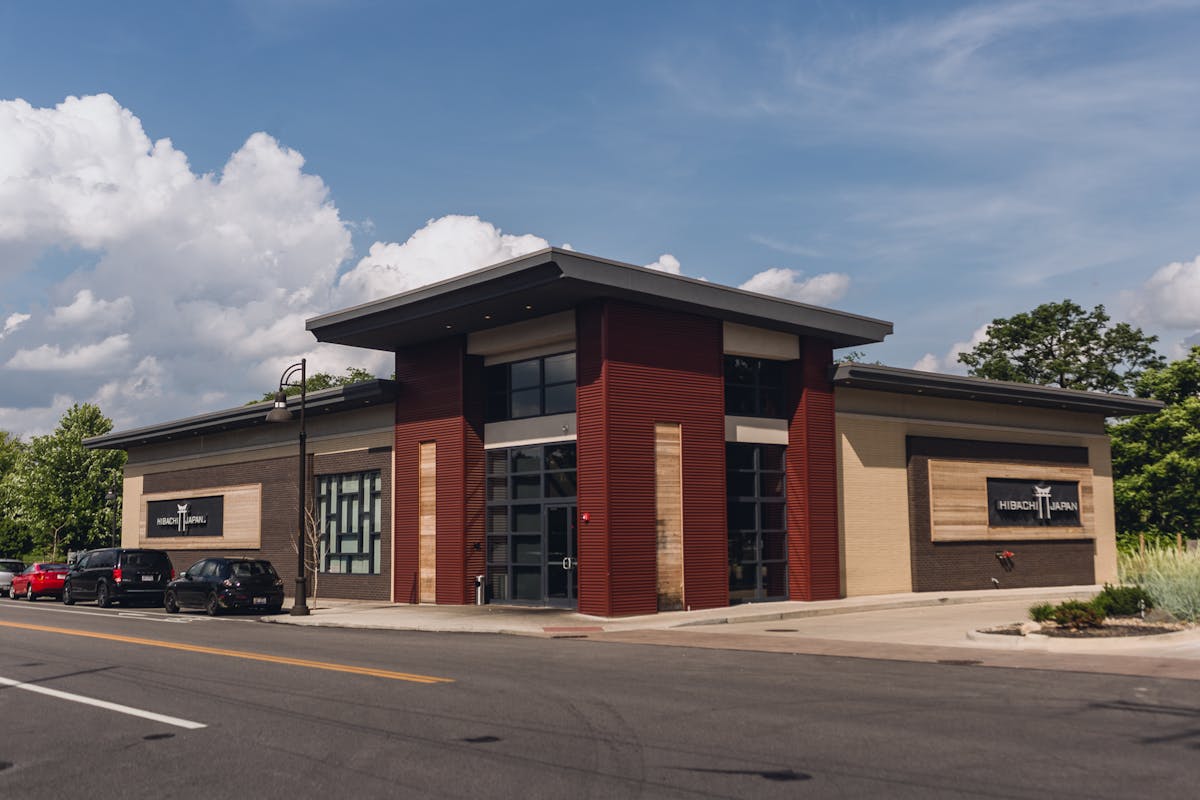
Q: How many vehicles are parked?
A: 4